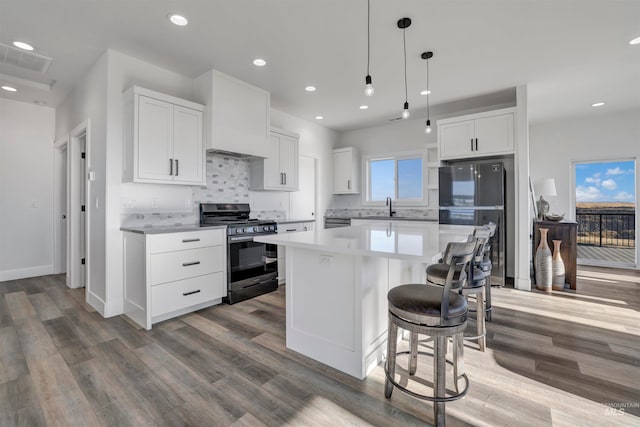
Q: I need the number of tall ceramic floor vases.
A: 2